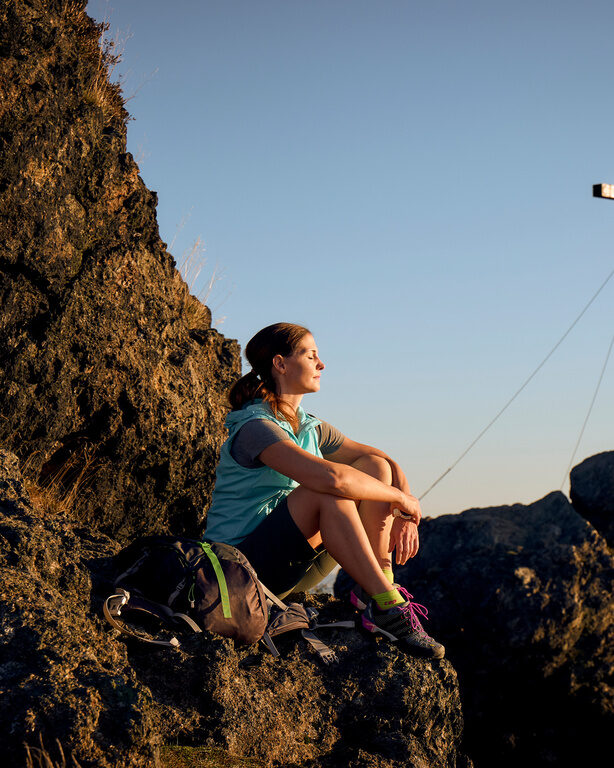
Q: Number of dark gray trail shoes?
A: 2